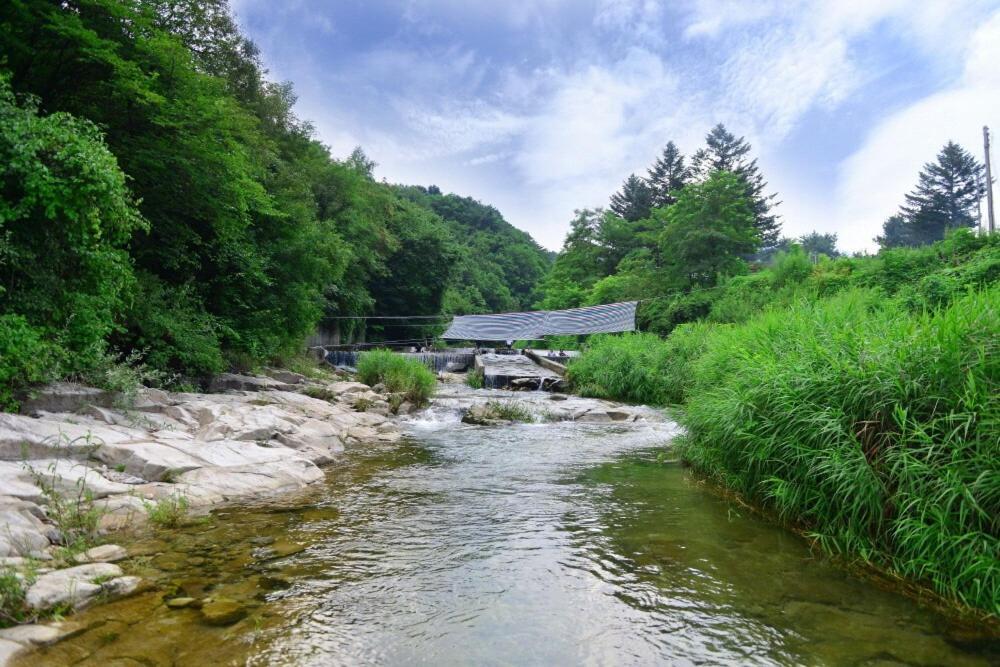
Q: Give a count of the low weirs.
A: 1